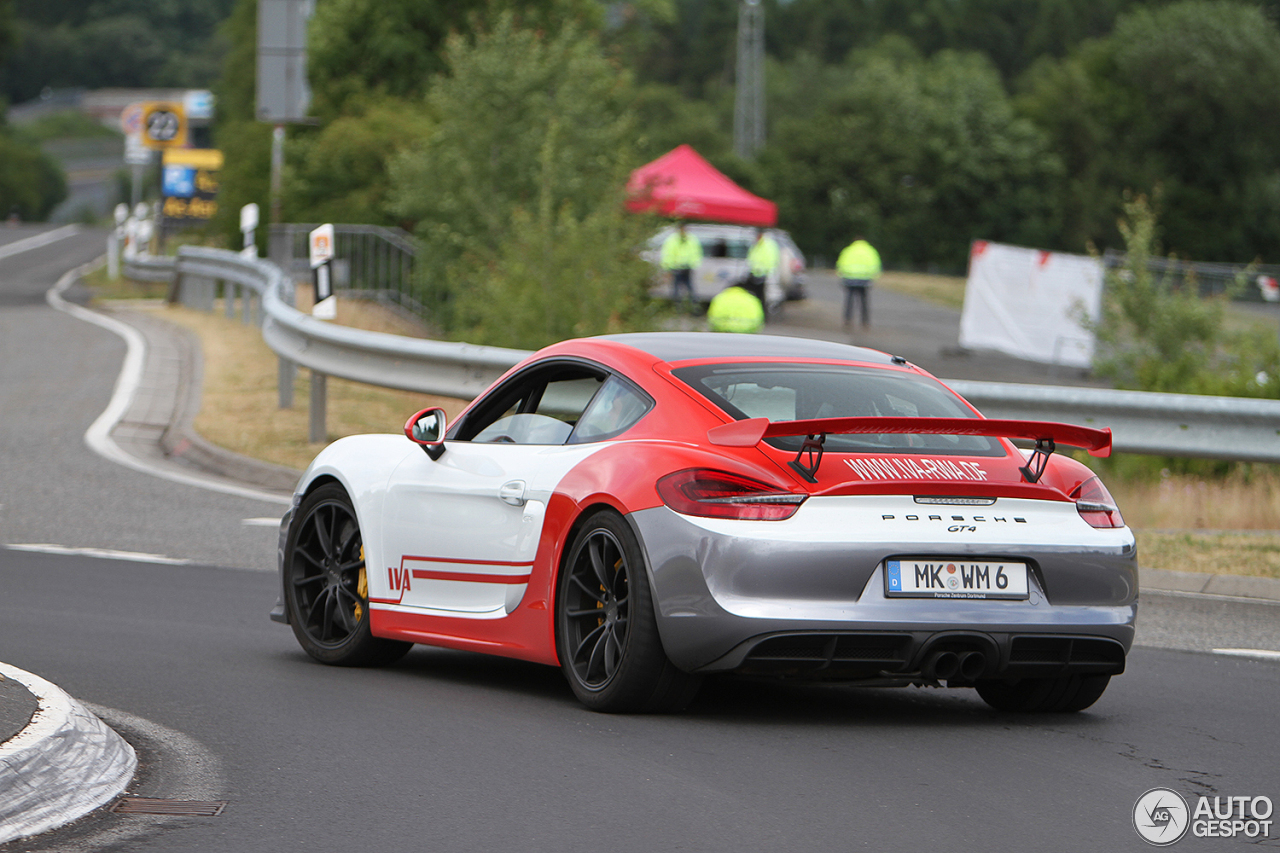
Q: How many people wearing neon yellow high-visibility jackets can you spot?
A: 4